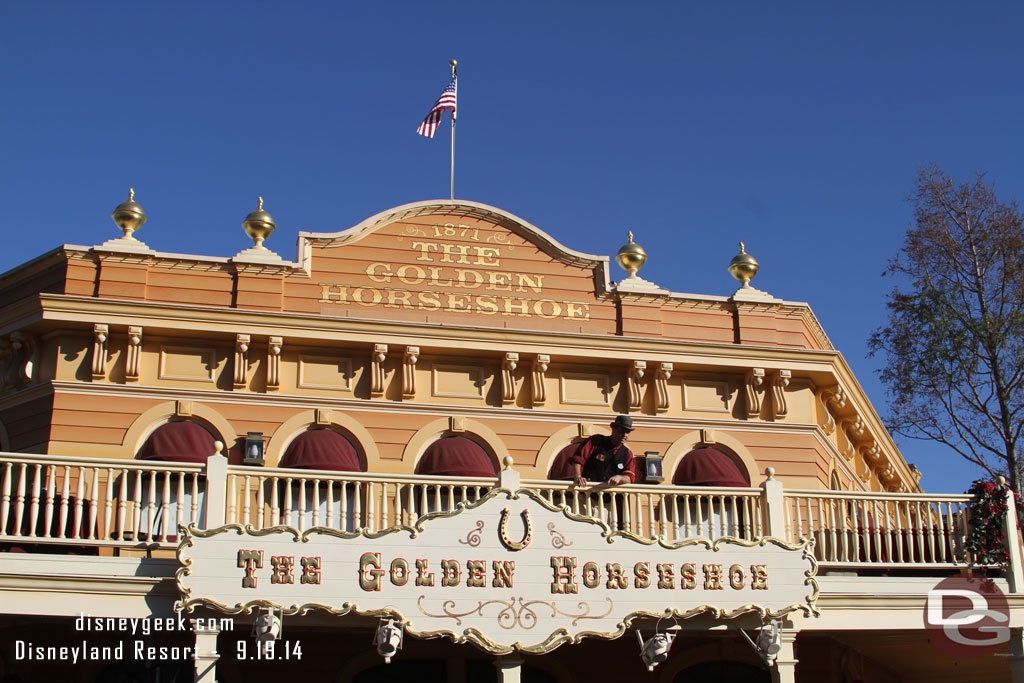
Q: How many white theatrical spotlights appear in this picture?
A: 4